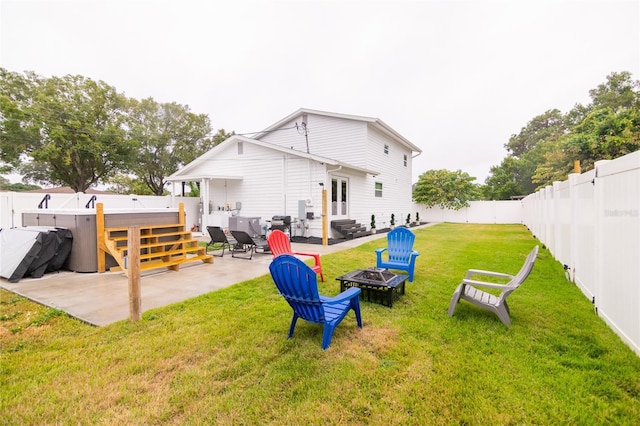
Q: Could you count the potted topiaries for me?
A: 4